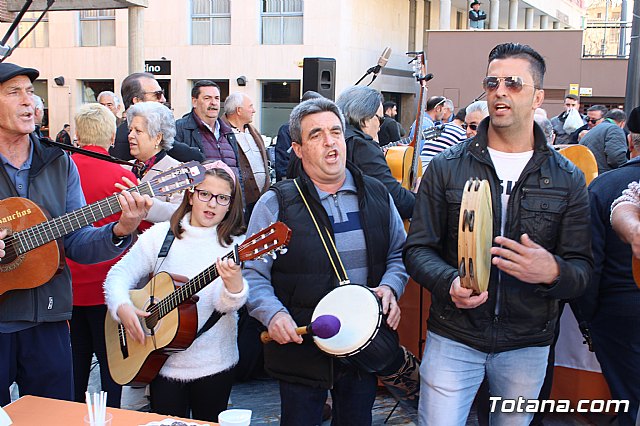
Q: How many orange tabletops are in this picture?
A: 1